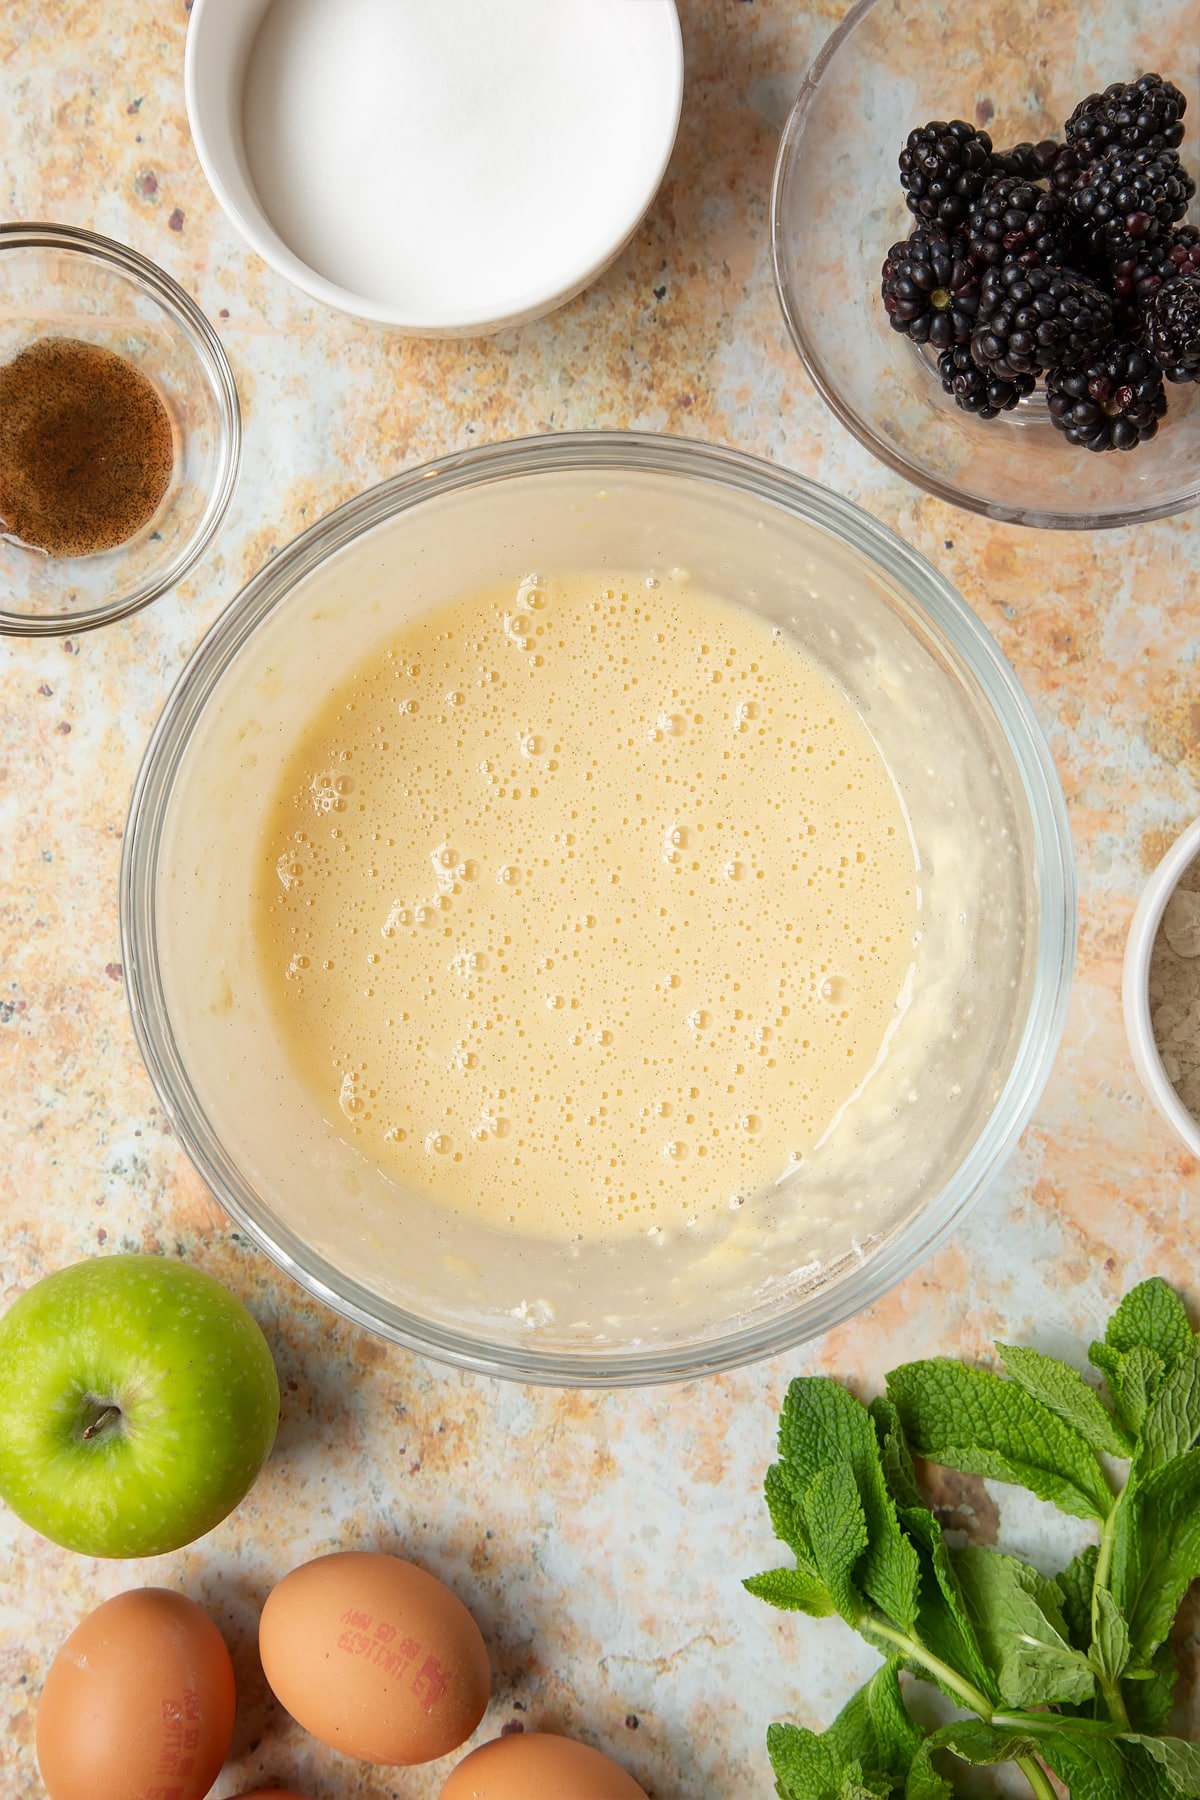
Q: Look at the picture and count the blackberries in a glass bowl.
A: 11